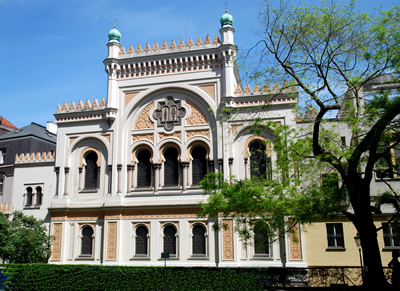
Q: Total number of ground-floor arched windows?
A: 5